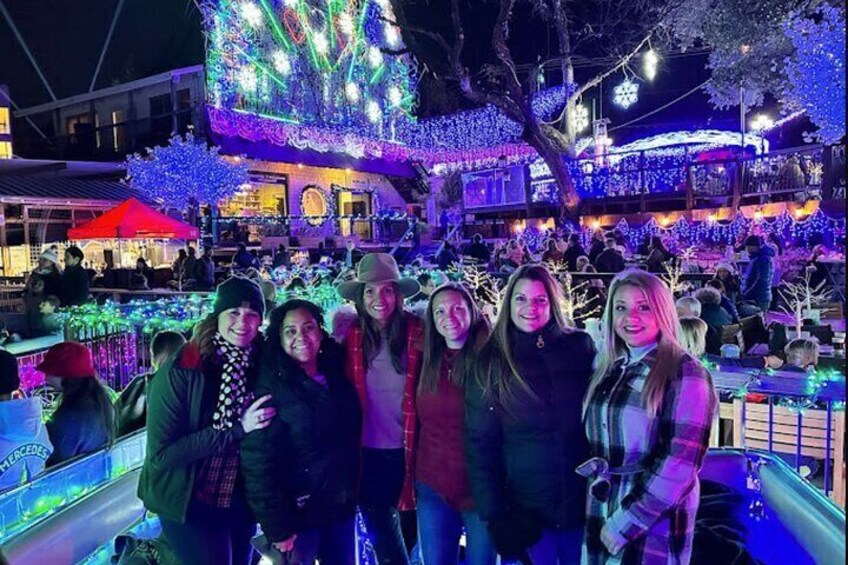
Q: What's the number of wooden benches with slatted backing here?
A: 1